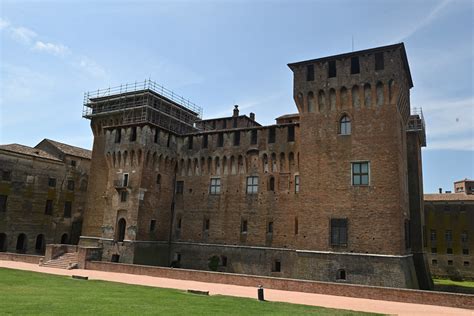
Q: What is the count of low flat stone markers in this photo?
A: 2